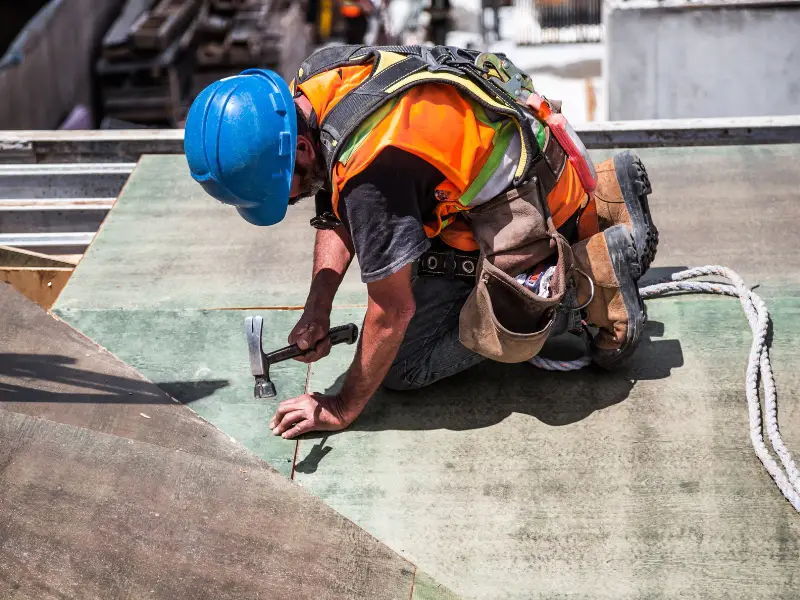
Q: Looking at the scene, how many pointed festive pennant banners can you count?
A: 0